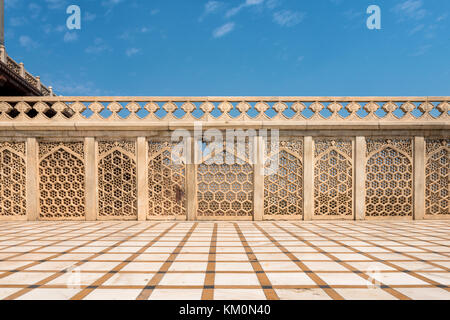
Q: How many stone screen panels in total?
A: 9